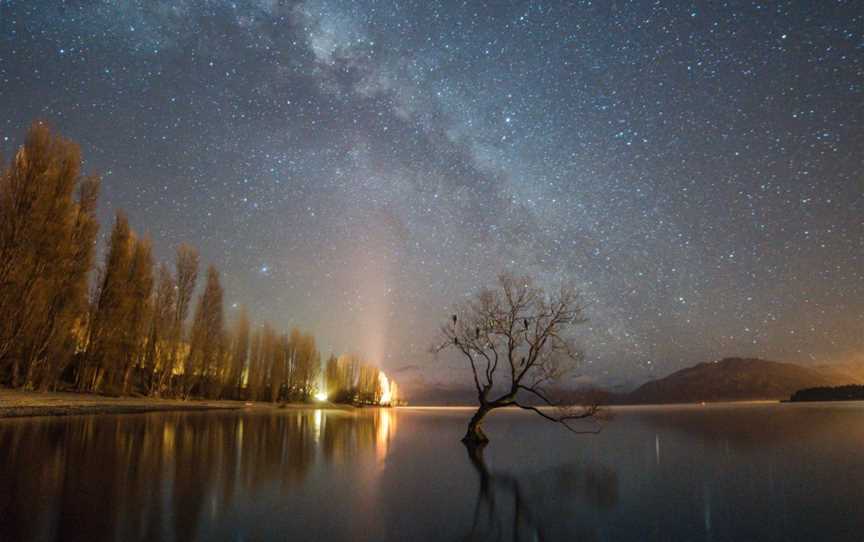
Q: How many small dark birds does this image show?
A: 5